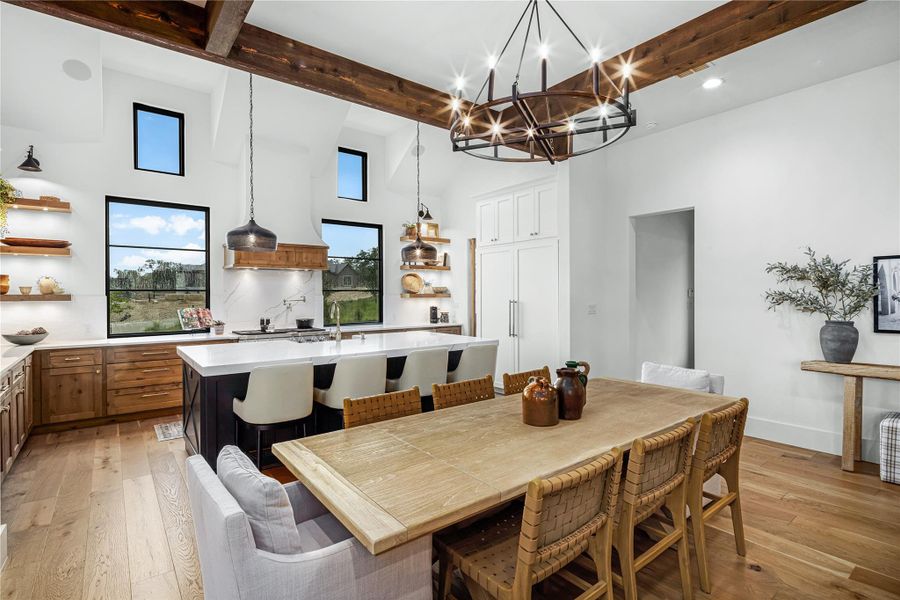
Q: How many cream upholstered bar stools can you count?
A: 4